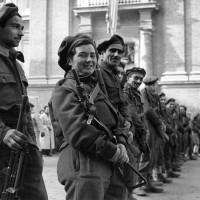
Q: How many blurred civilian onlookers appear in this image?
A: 3